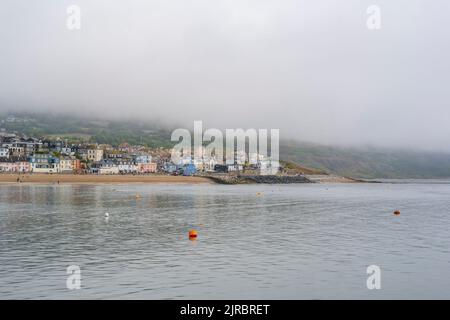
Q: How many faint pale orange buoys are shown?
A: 2